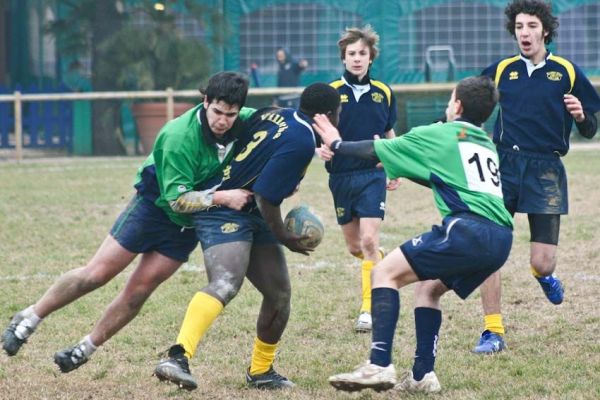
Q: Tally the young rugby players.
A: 5